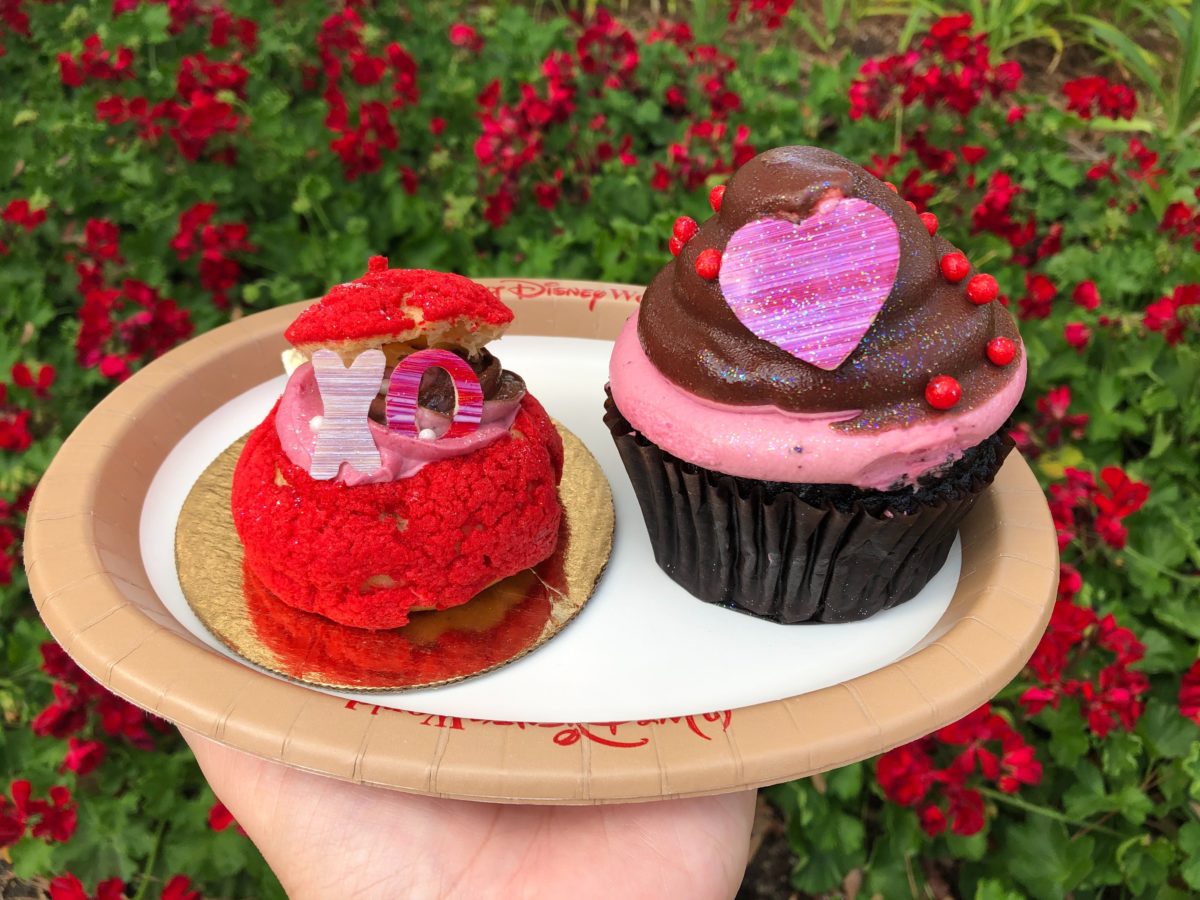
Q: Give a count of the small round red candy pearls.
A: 11